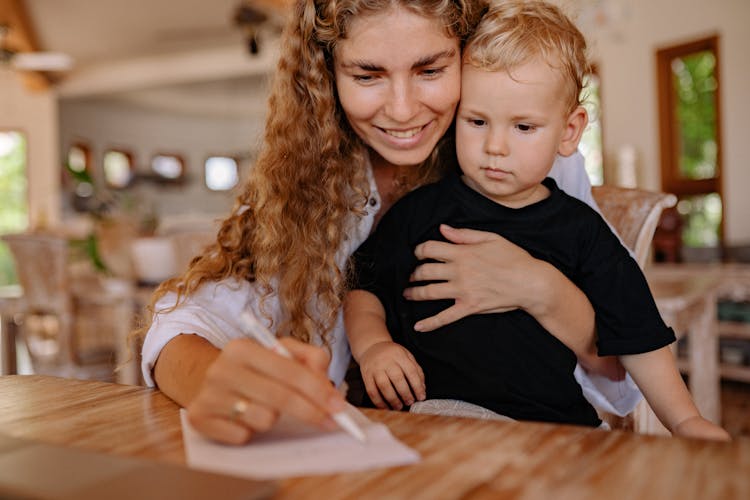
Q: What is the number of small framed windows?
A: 4